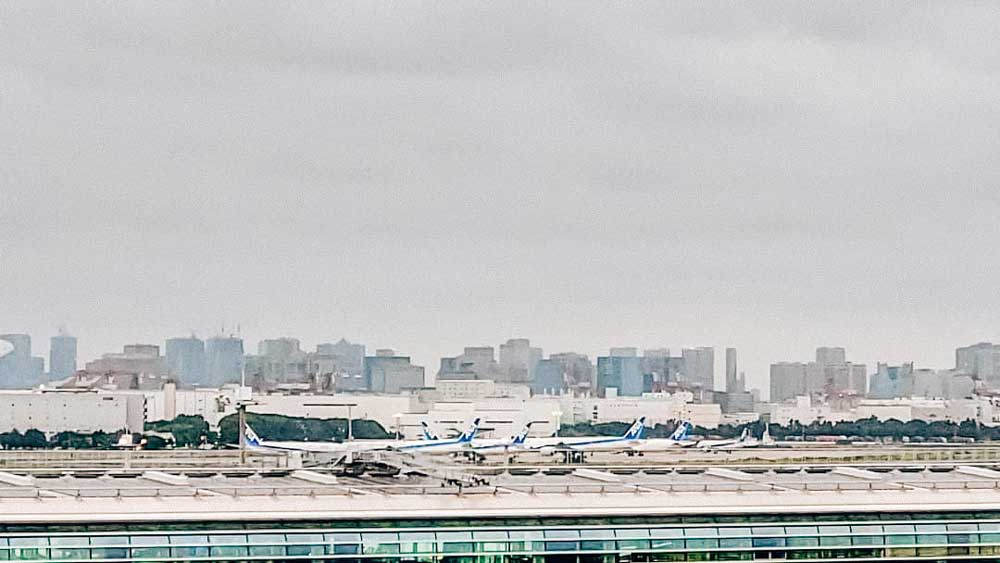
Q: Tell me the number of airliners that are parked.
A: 7